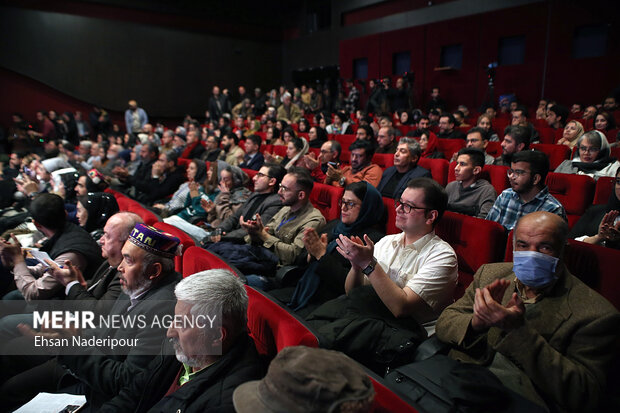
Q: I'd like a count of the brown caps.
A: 1